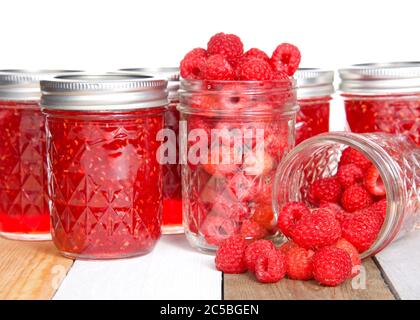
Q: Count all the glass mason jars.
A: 7